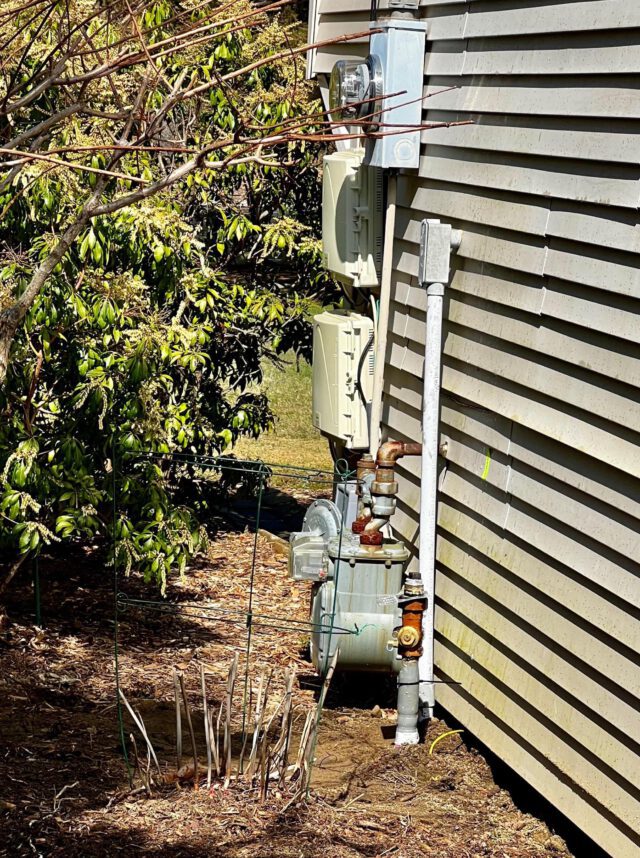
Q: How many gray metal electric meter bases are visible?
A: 1